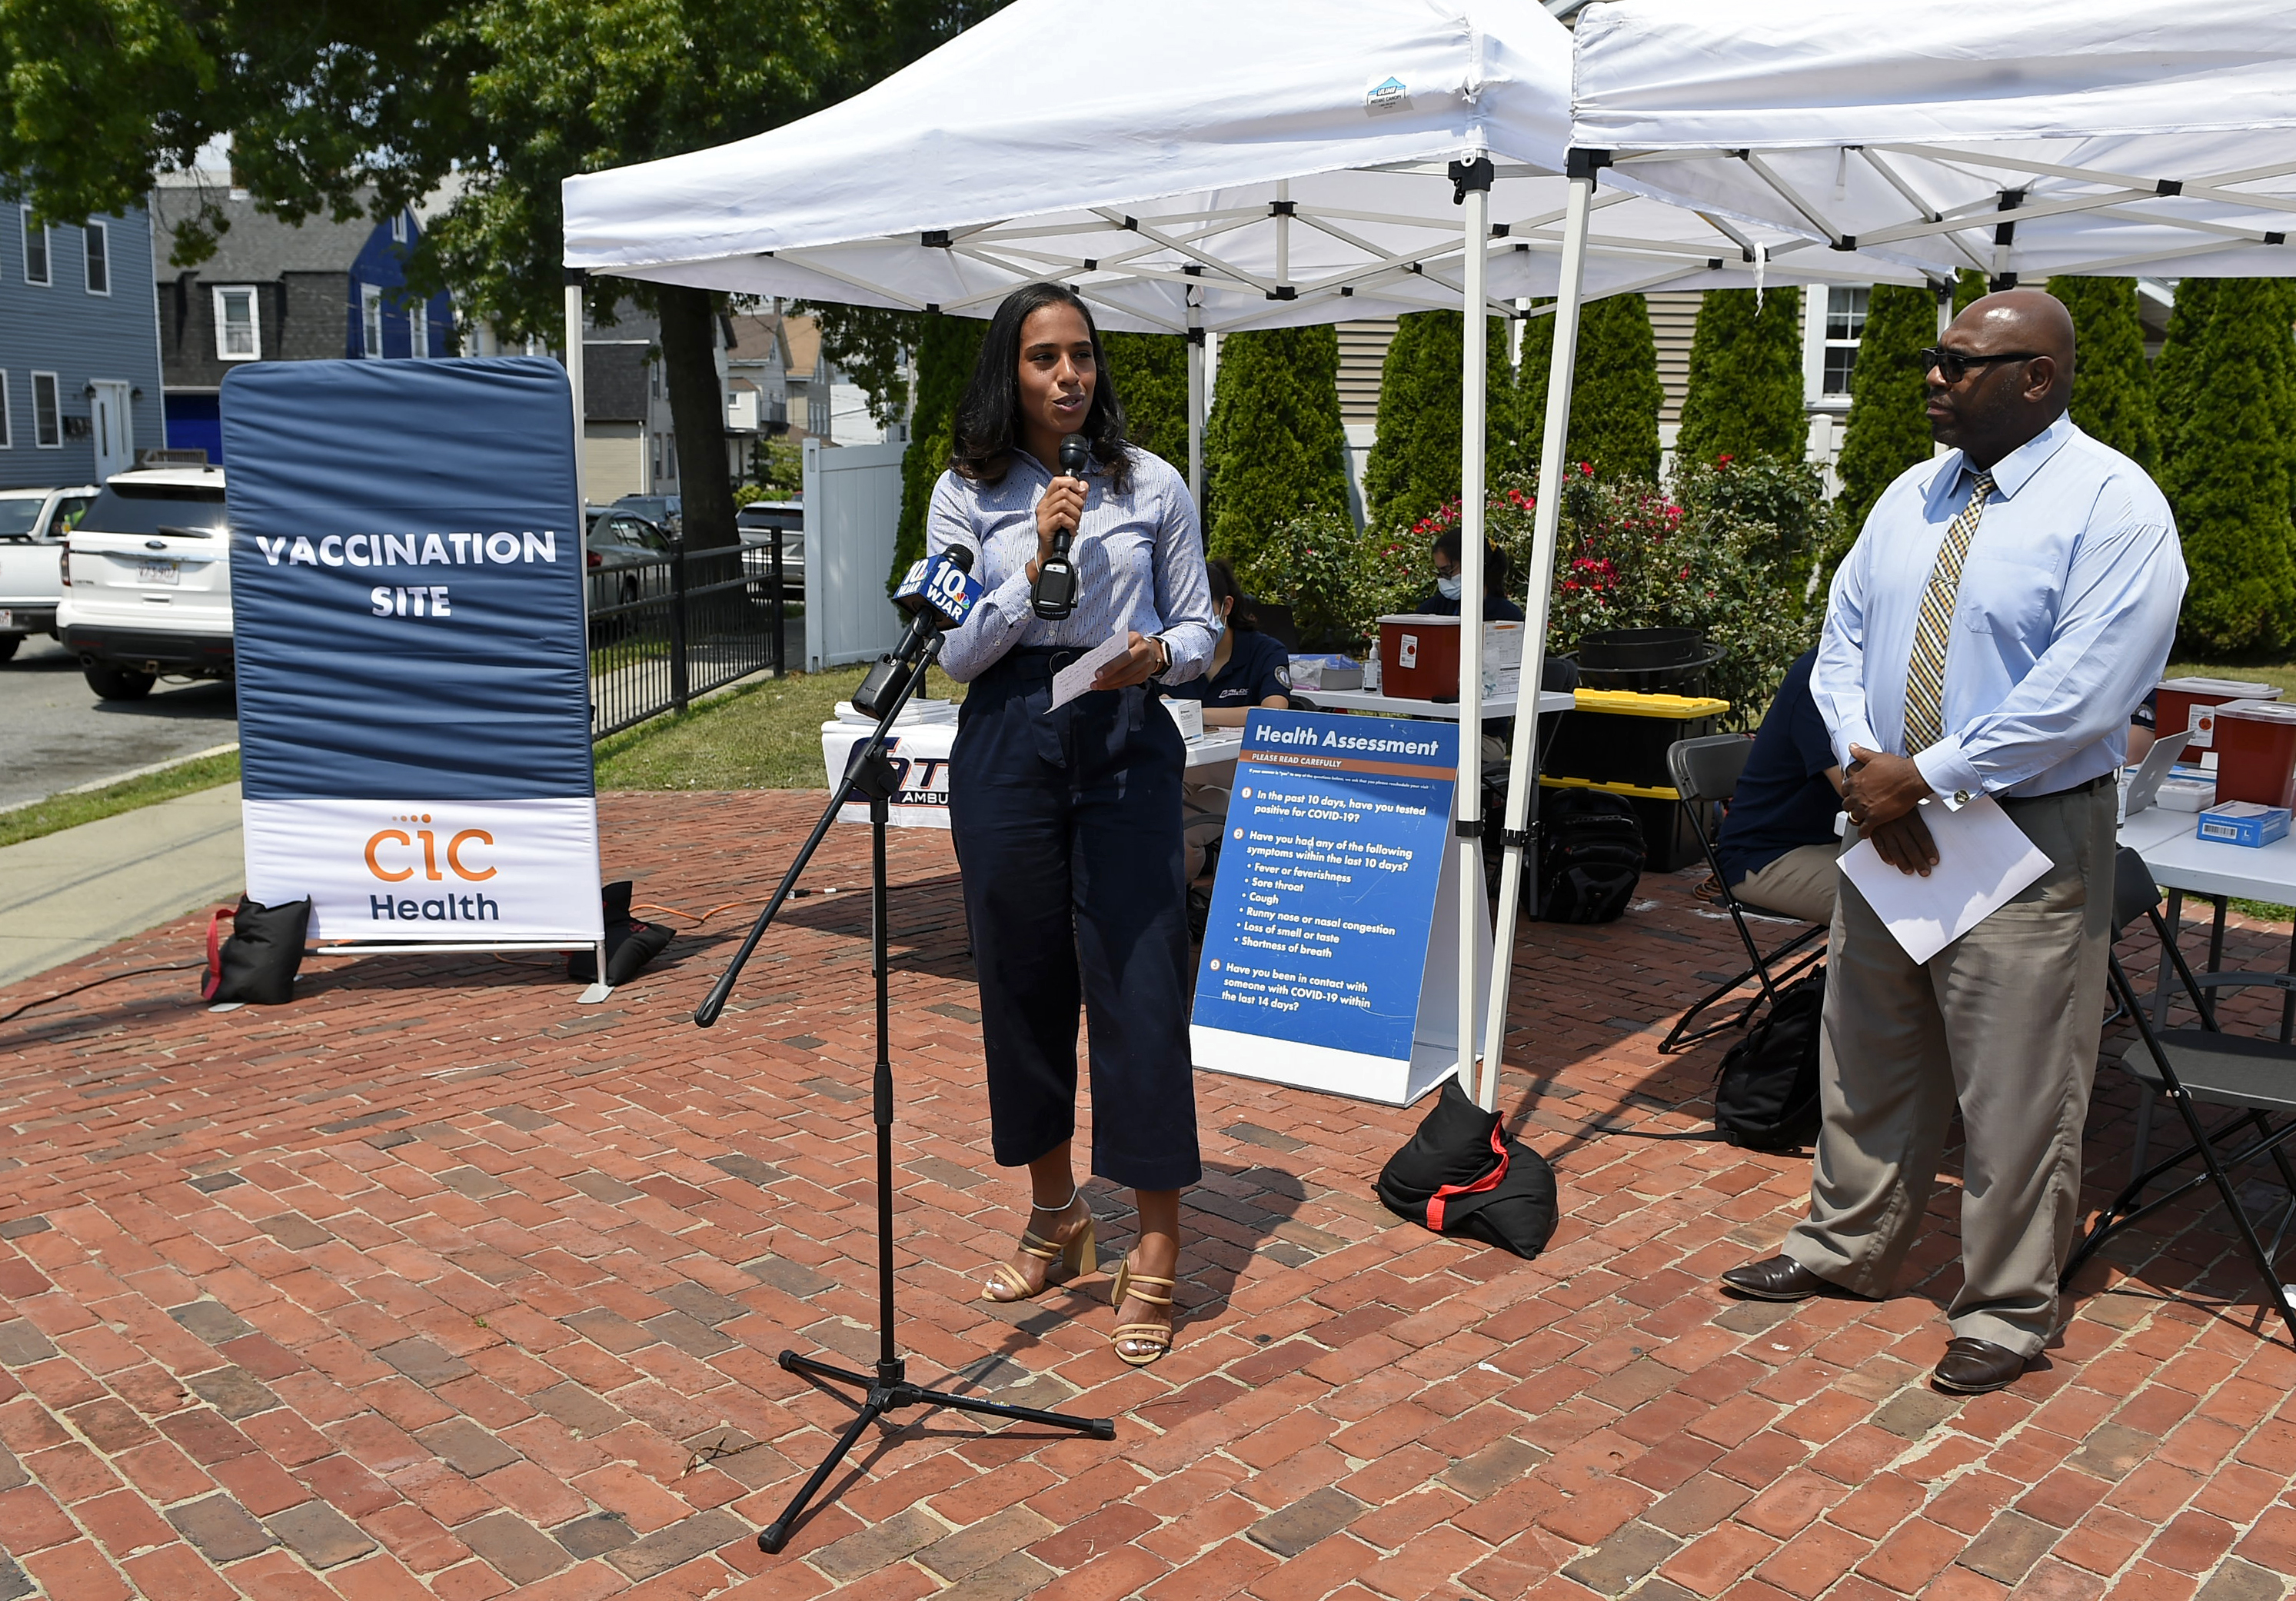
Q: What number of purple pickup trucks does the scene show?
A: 0